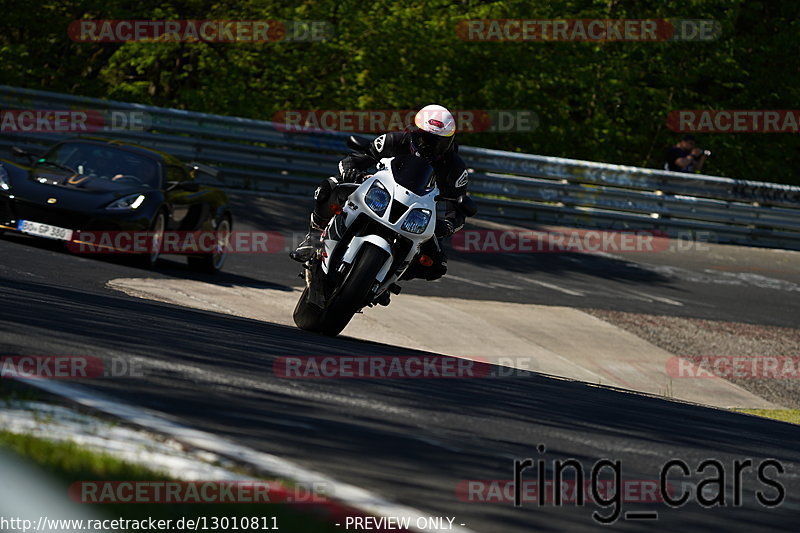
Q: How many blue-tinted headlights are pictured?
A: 2